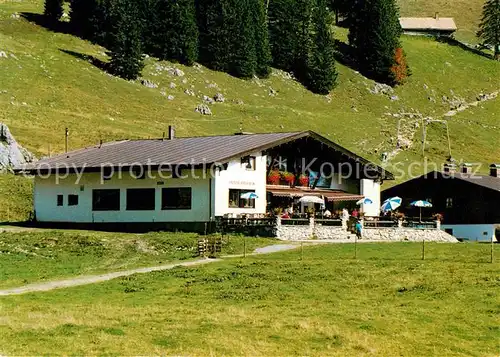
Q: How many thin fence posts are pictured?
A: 5